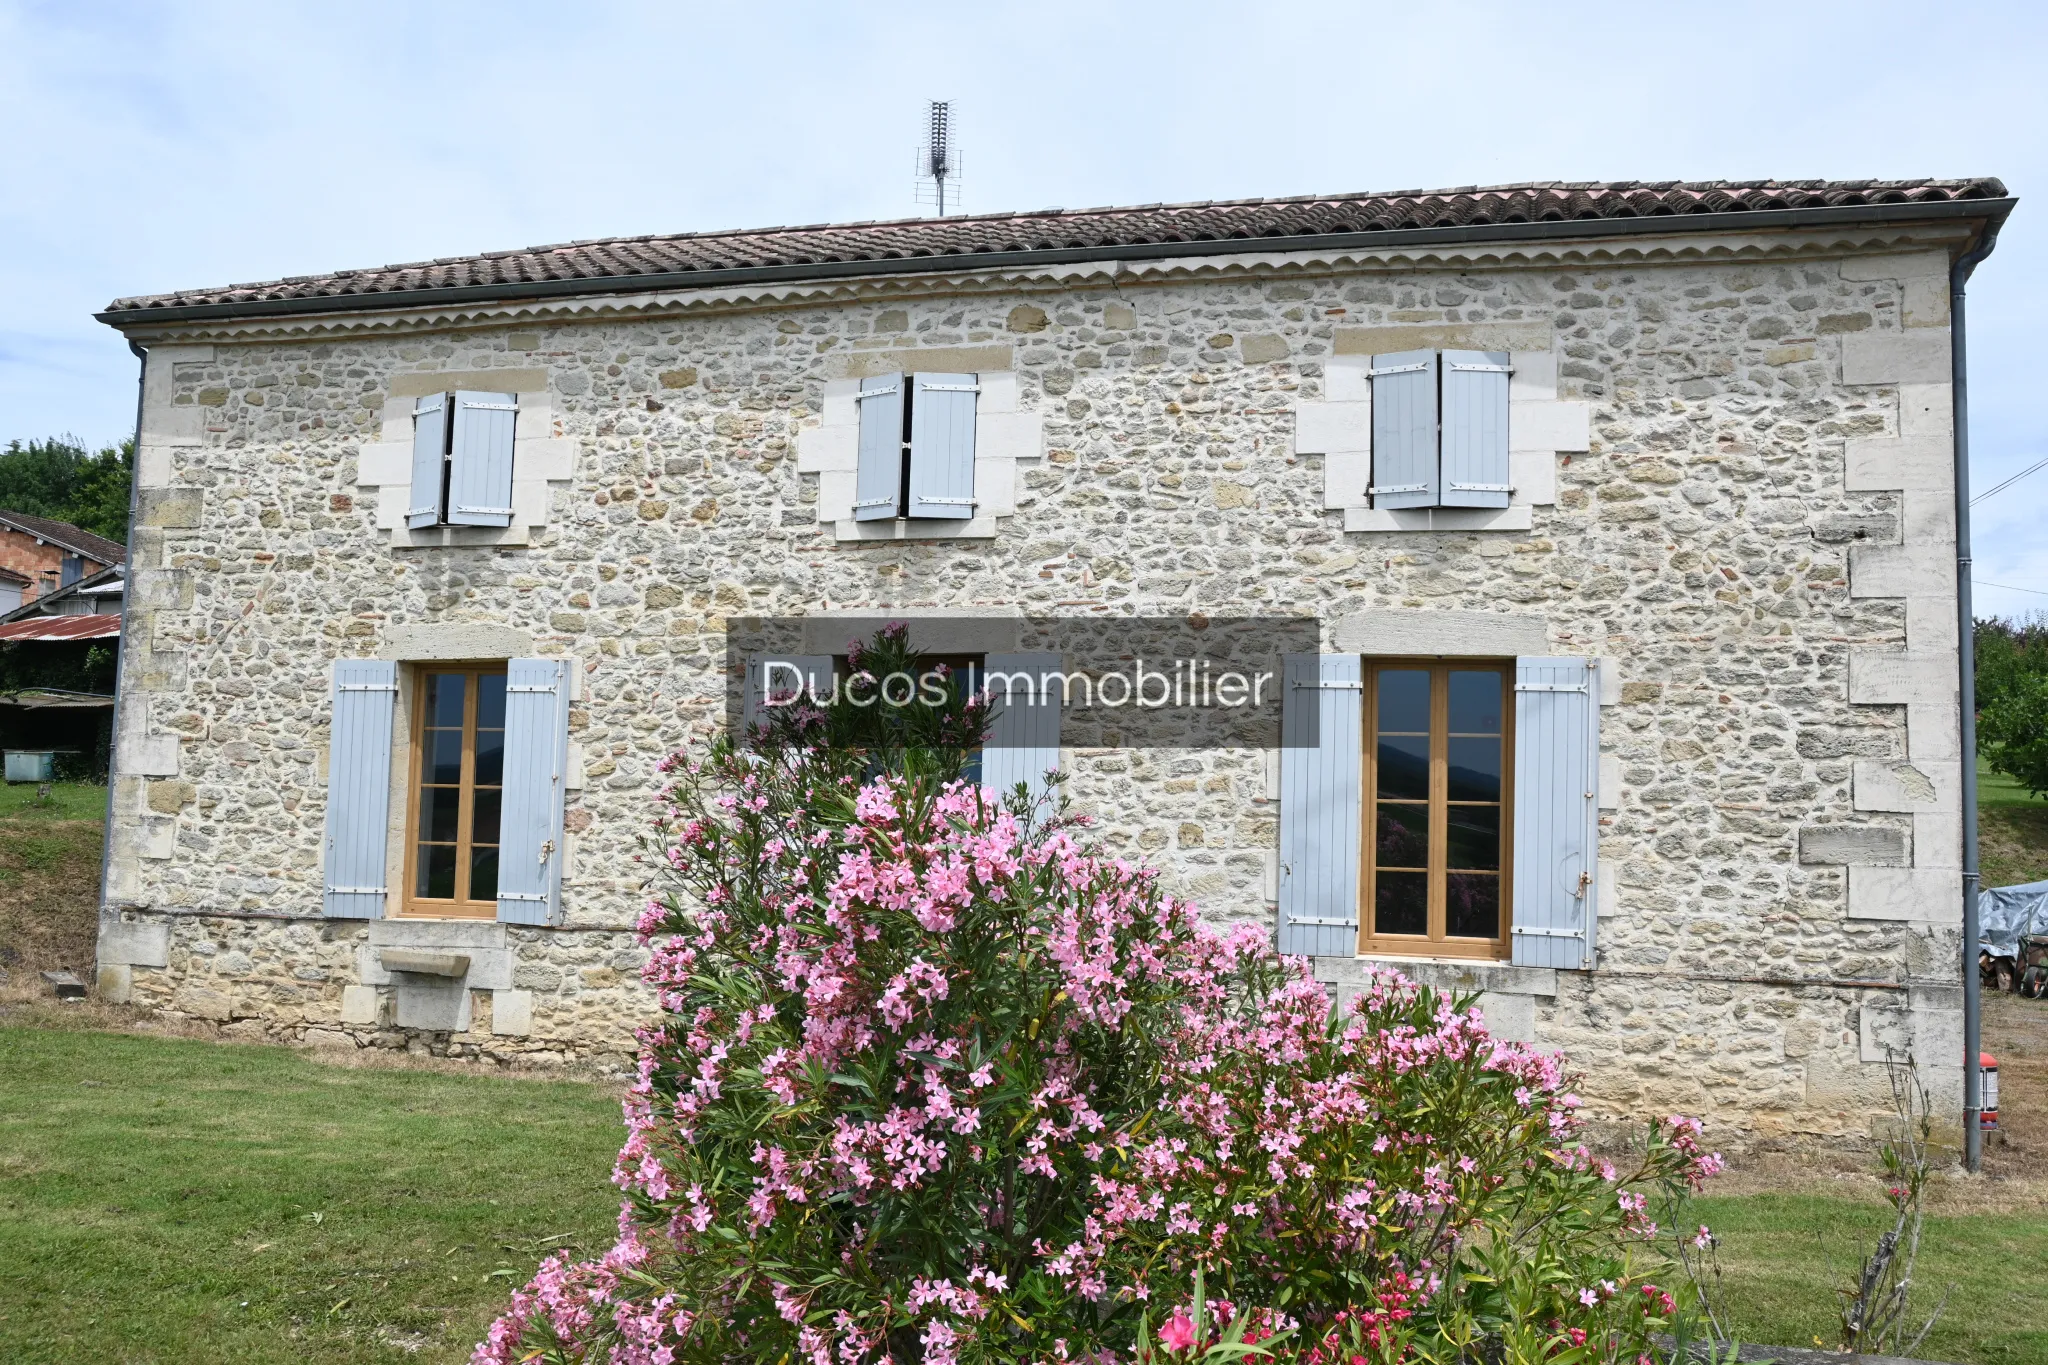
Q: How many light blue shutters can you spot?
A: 12